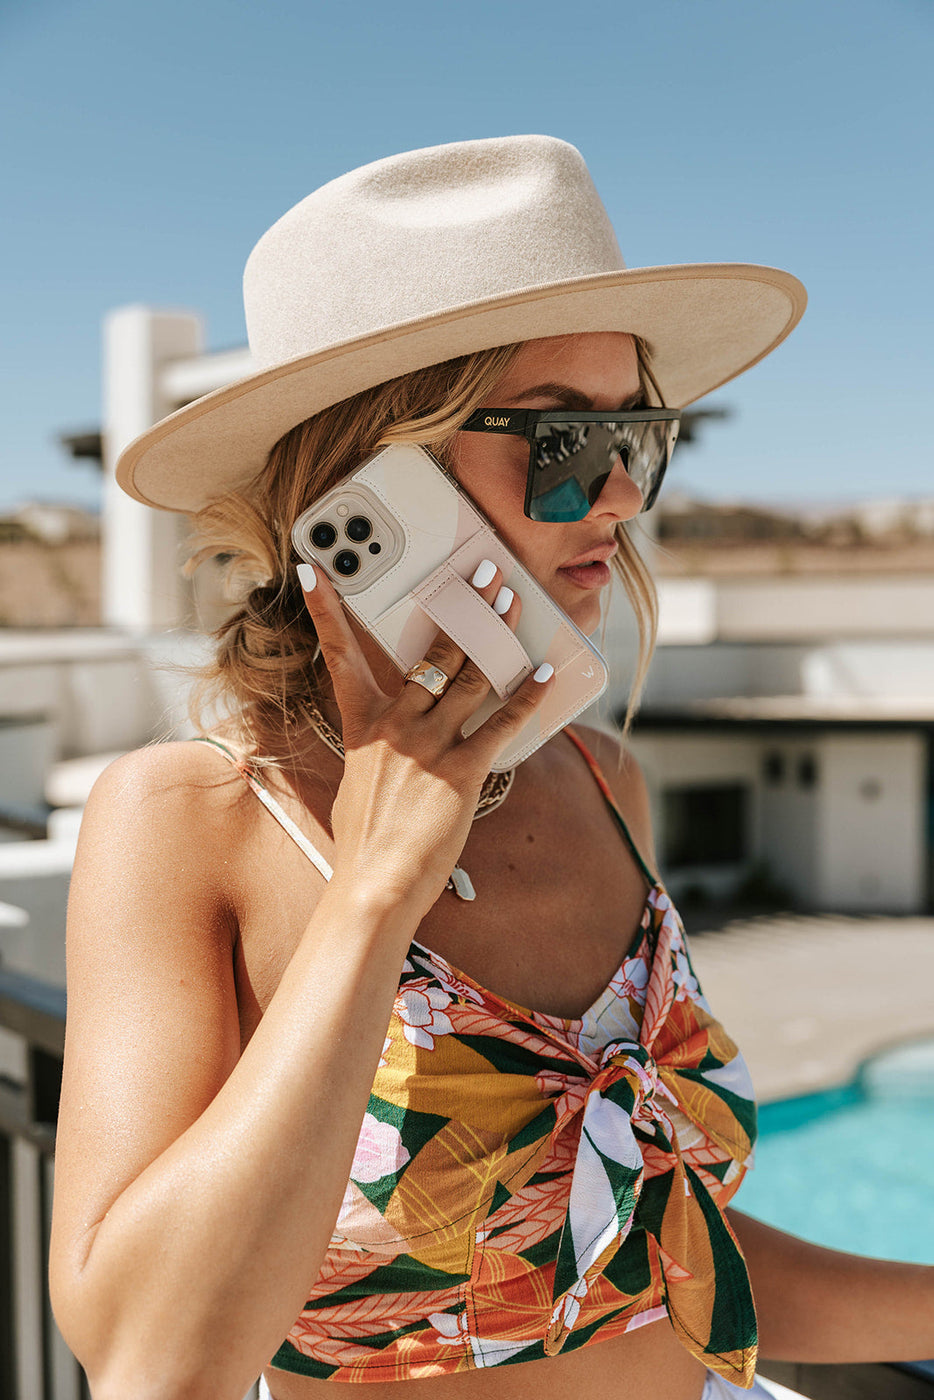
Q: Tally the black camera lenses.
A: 3